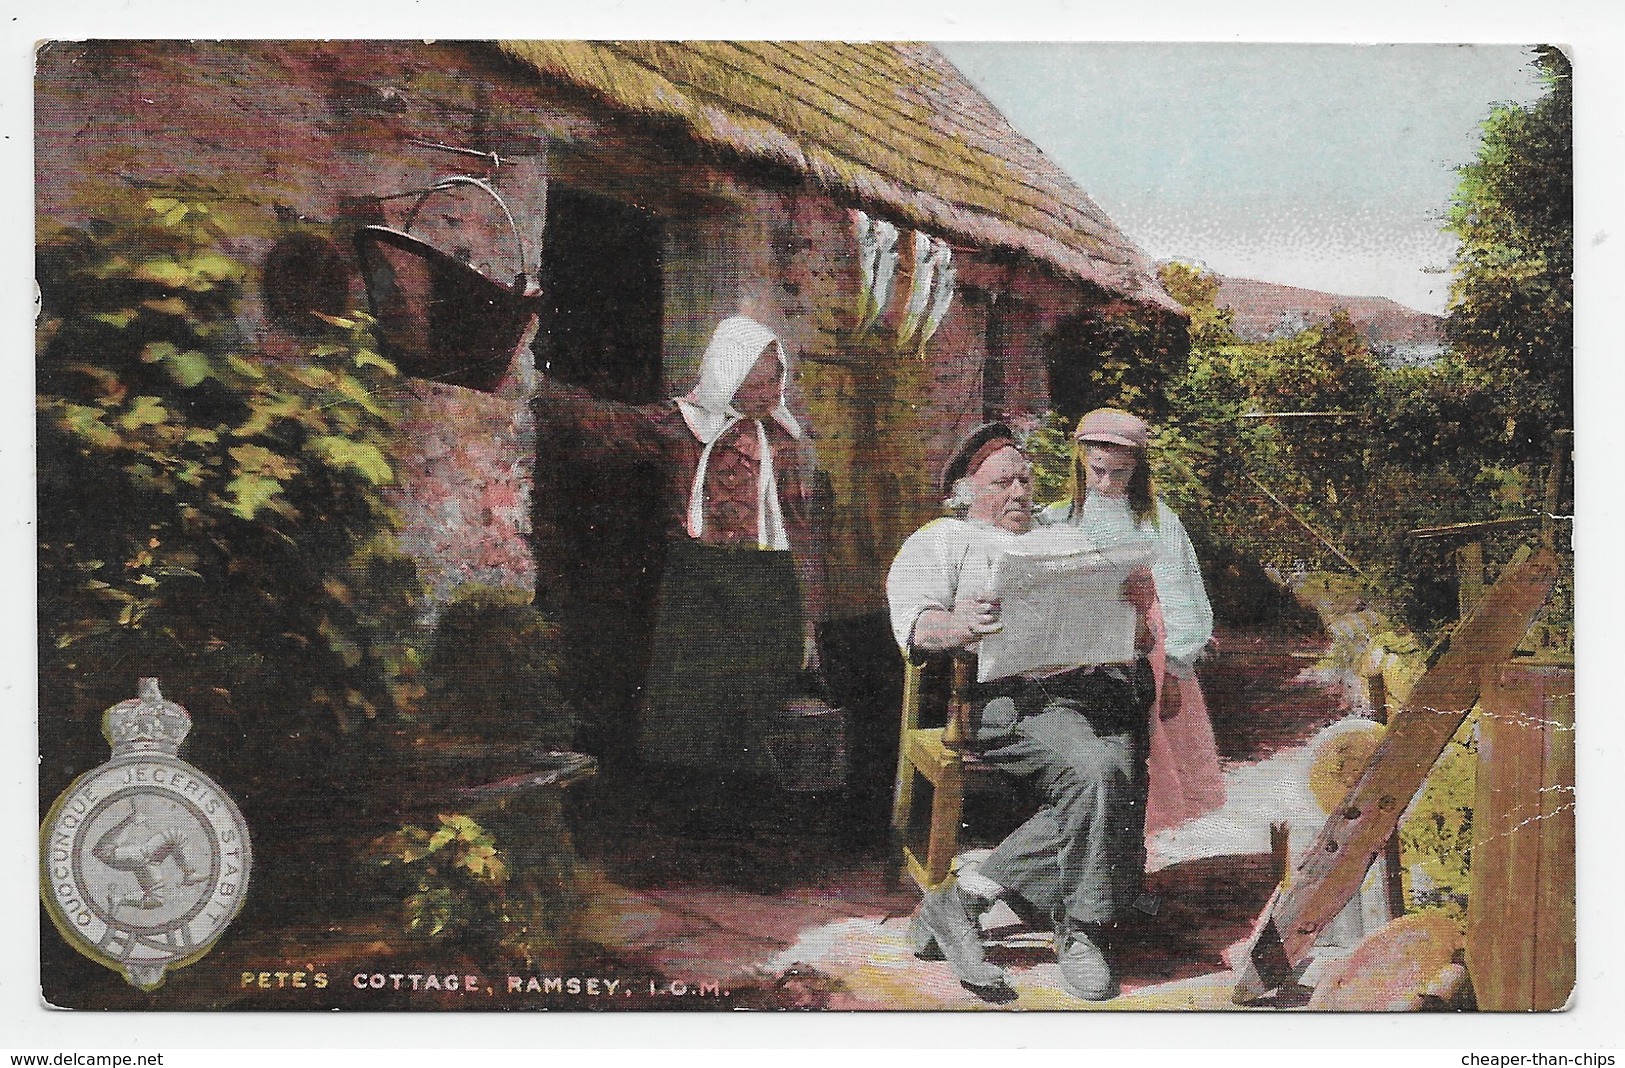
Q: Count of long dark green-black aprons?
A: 1